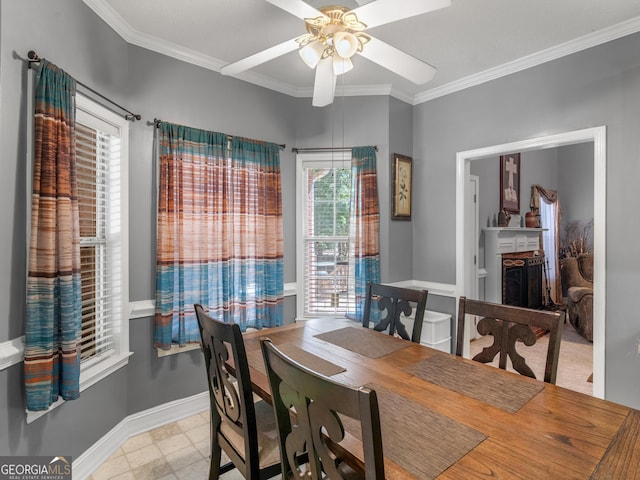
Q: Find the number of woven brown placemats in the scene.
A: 4